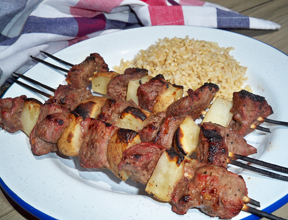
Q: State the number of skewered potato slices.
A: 11